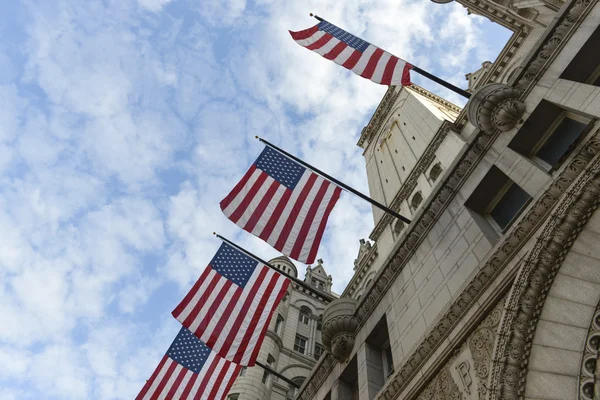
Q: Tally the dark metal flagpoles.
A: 4